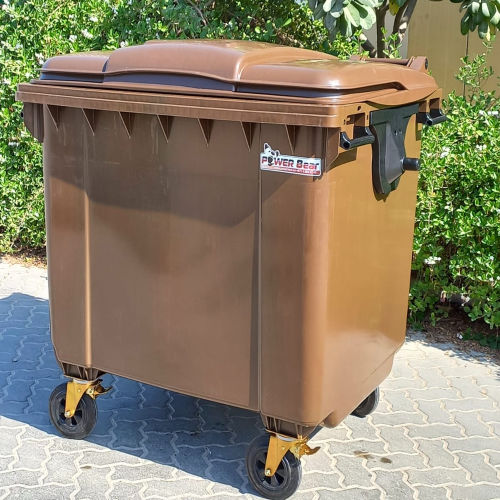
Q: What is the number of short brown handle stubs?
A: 0